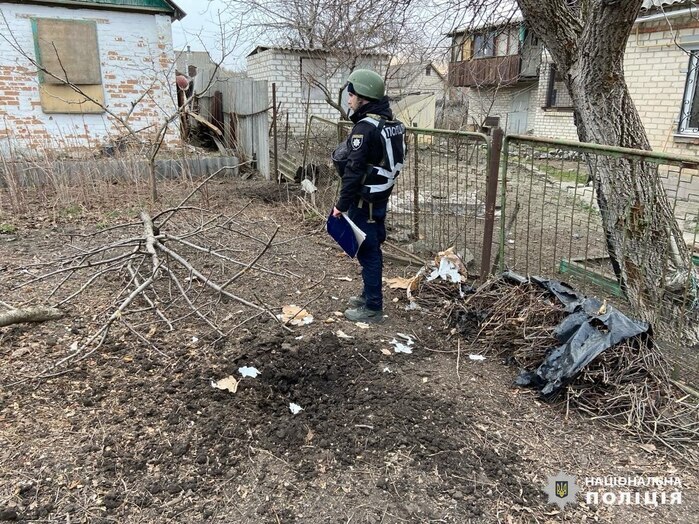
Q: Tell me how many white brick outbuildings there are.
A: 1